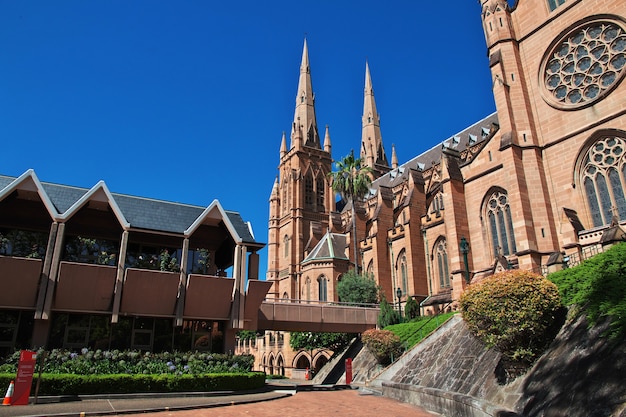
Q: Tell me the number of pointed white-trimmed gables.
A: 3